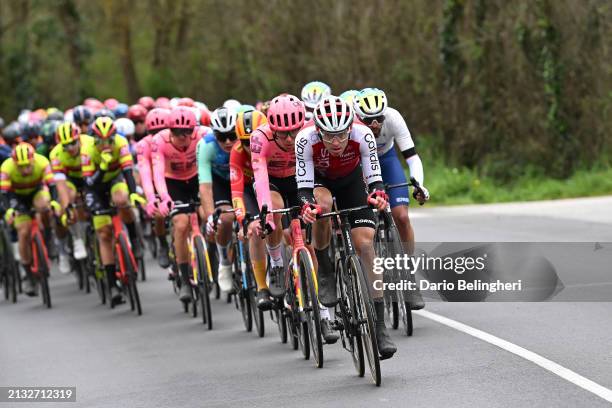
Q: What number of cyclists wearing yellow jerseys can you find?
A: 3